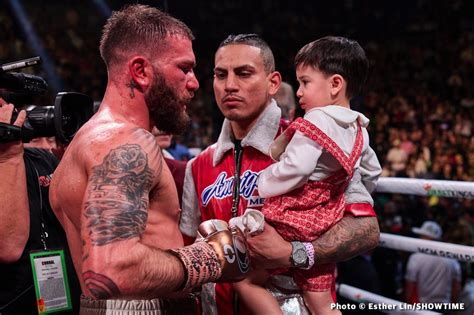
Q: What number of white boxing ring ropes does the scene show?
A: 3